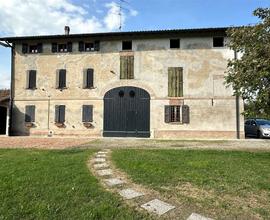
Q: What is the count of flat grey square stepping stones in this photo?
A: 9